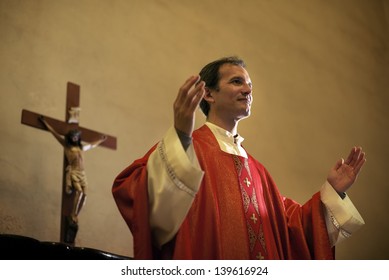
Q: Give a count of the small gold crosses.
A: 3